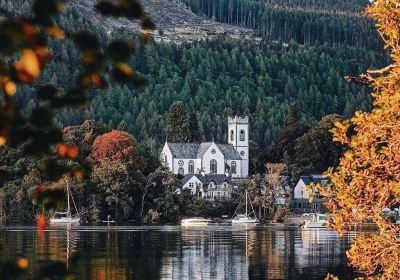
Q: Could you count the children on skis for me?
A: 0